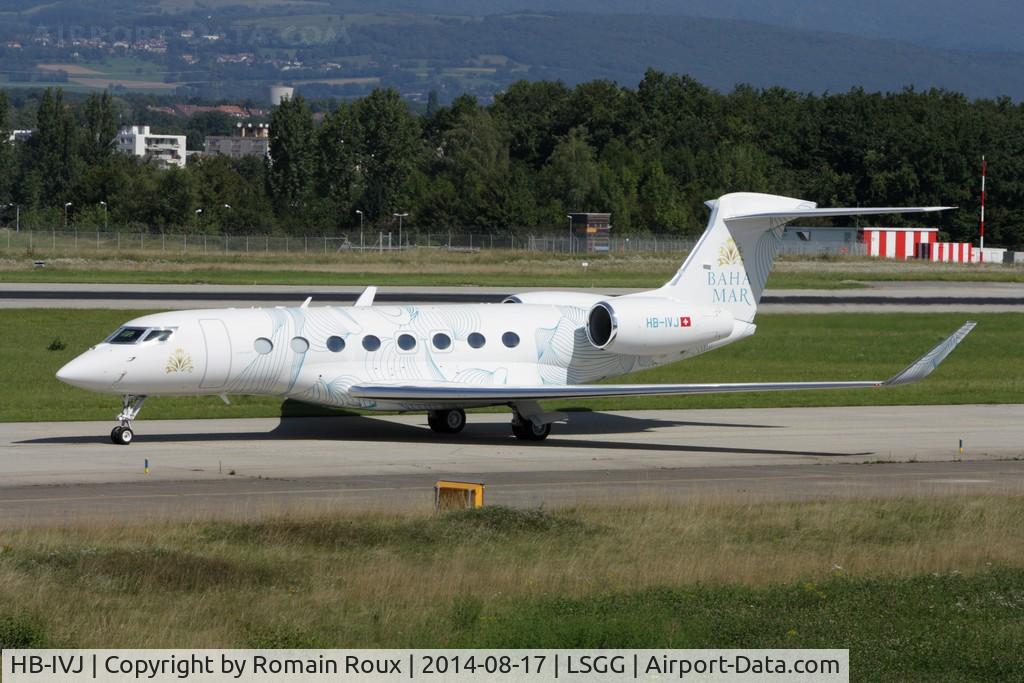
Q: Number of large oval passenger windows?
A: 8